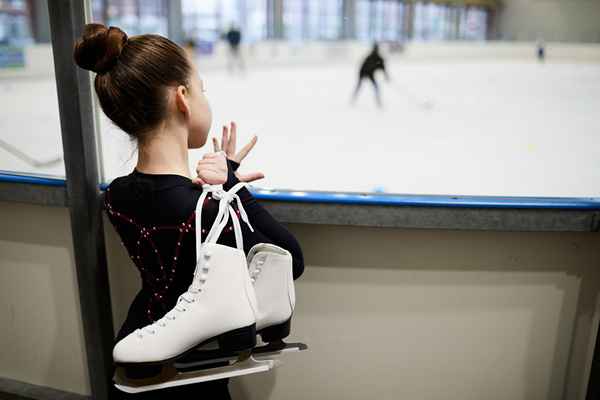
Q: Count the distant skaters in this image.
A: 3